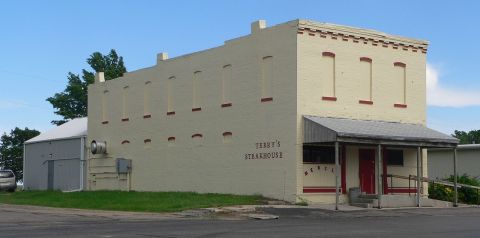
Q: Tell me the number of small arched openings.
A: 5